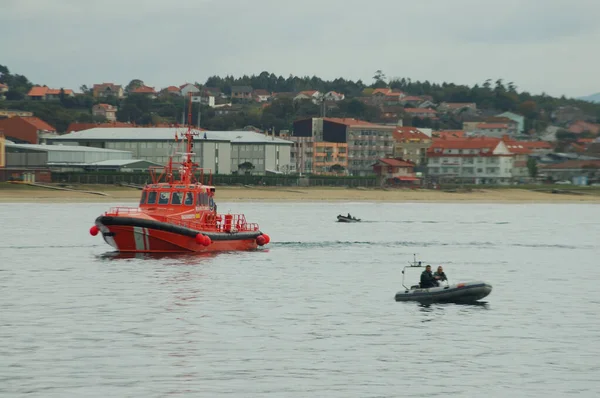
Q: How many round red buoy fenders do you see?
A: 5